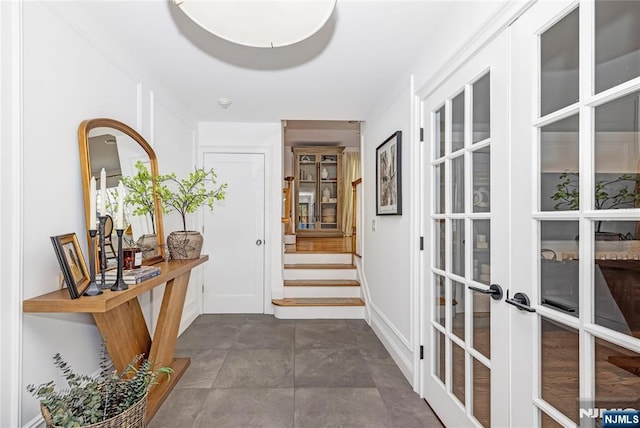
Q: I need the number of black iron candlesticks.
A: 3